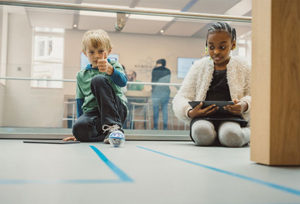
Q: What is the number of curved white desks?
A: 0